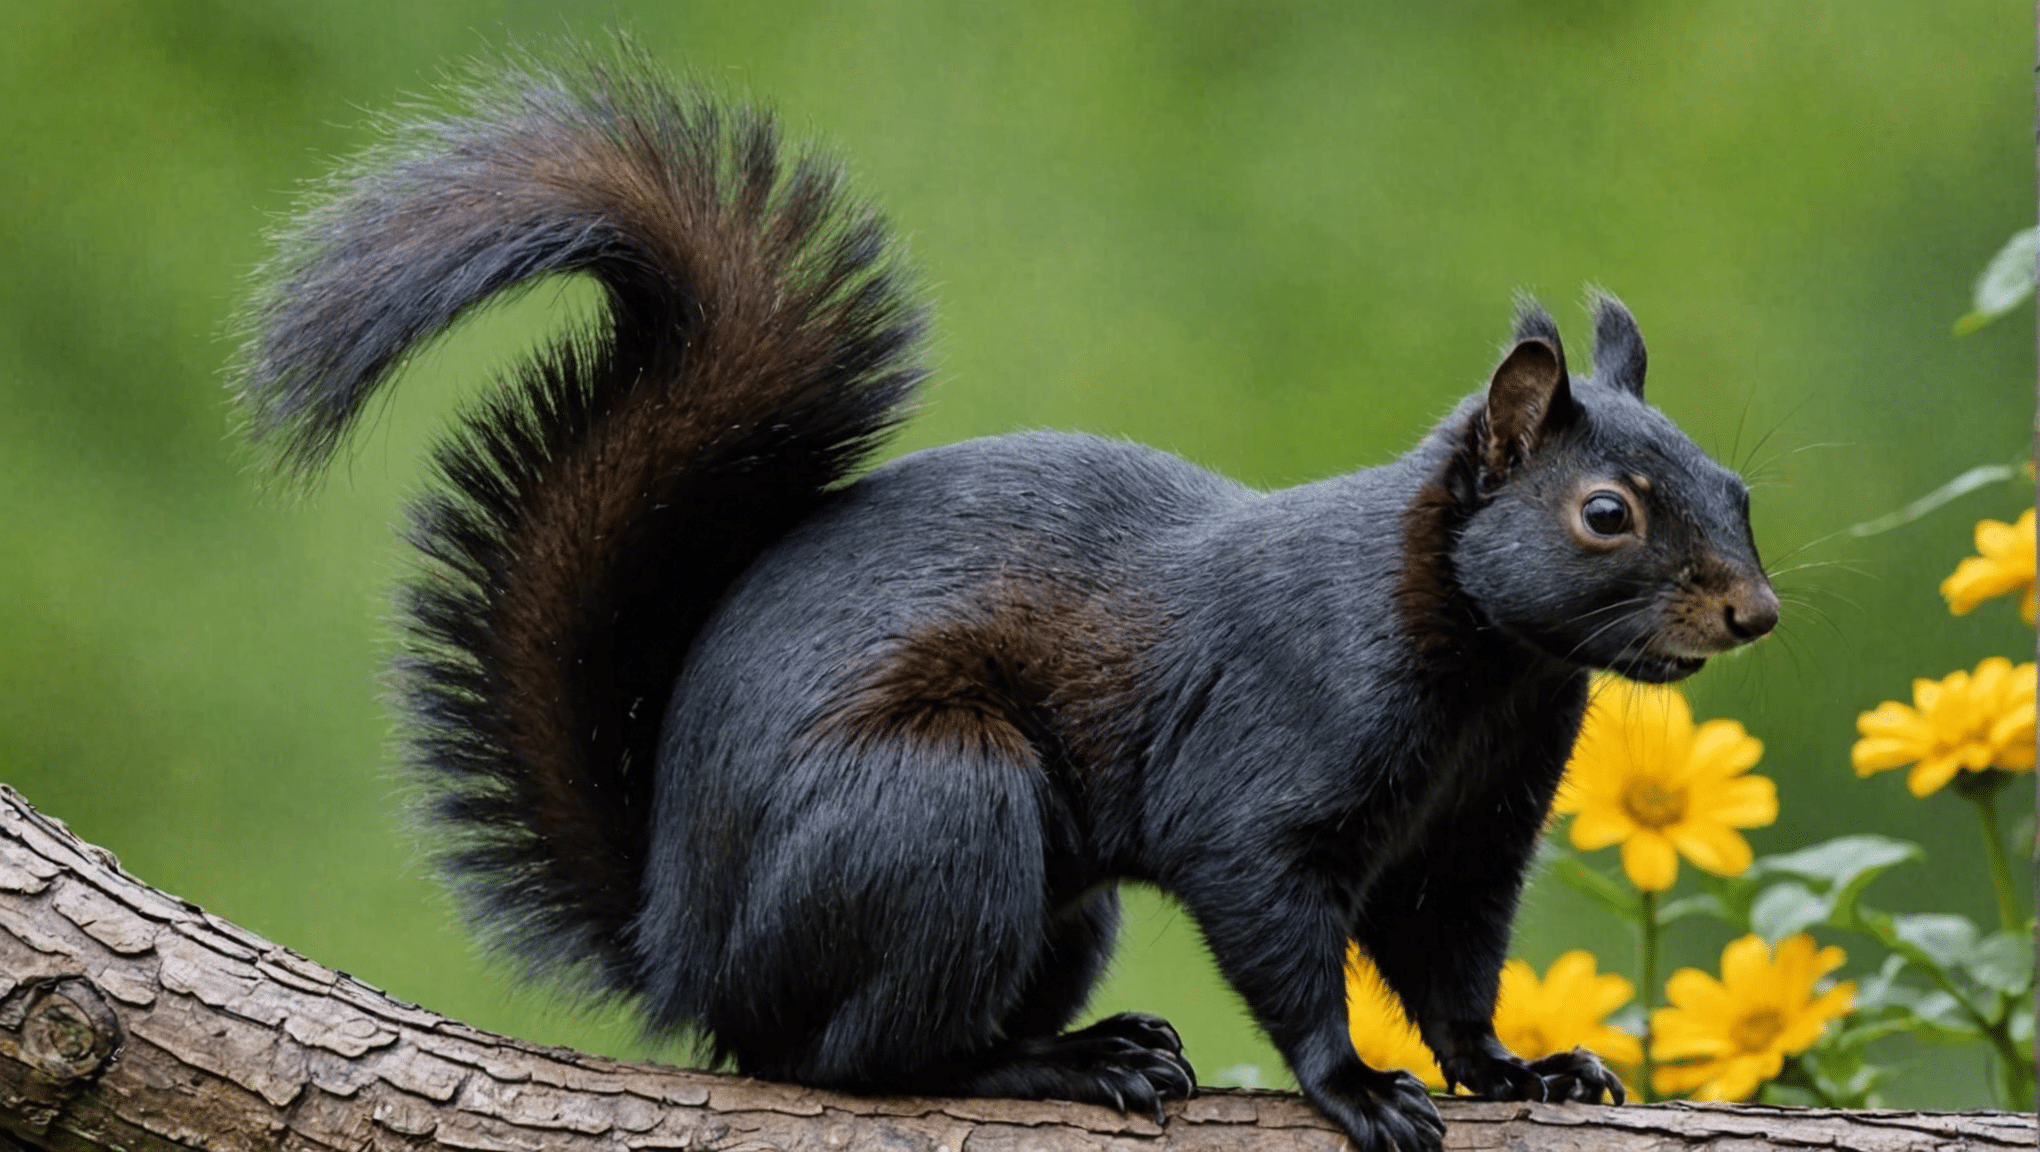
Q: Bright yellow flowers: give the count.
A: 6